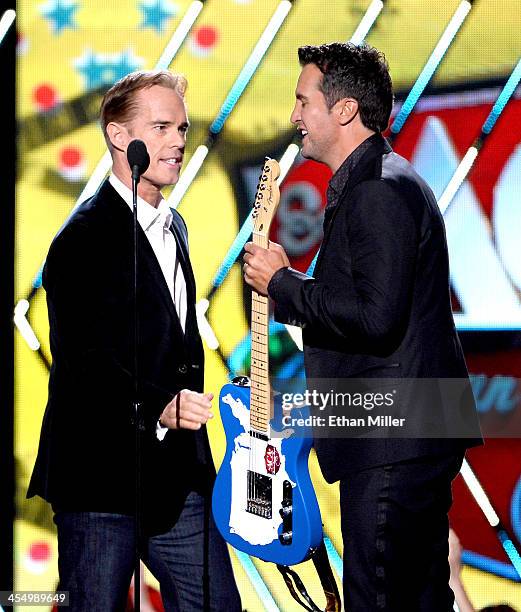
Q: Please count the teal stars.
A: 4